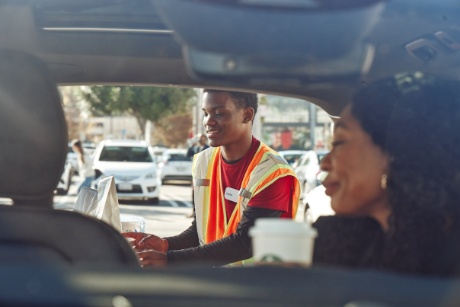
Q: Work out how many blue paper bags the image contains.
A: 0